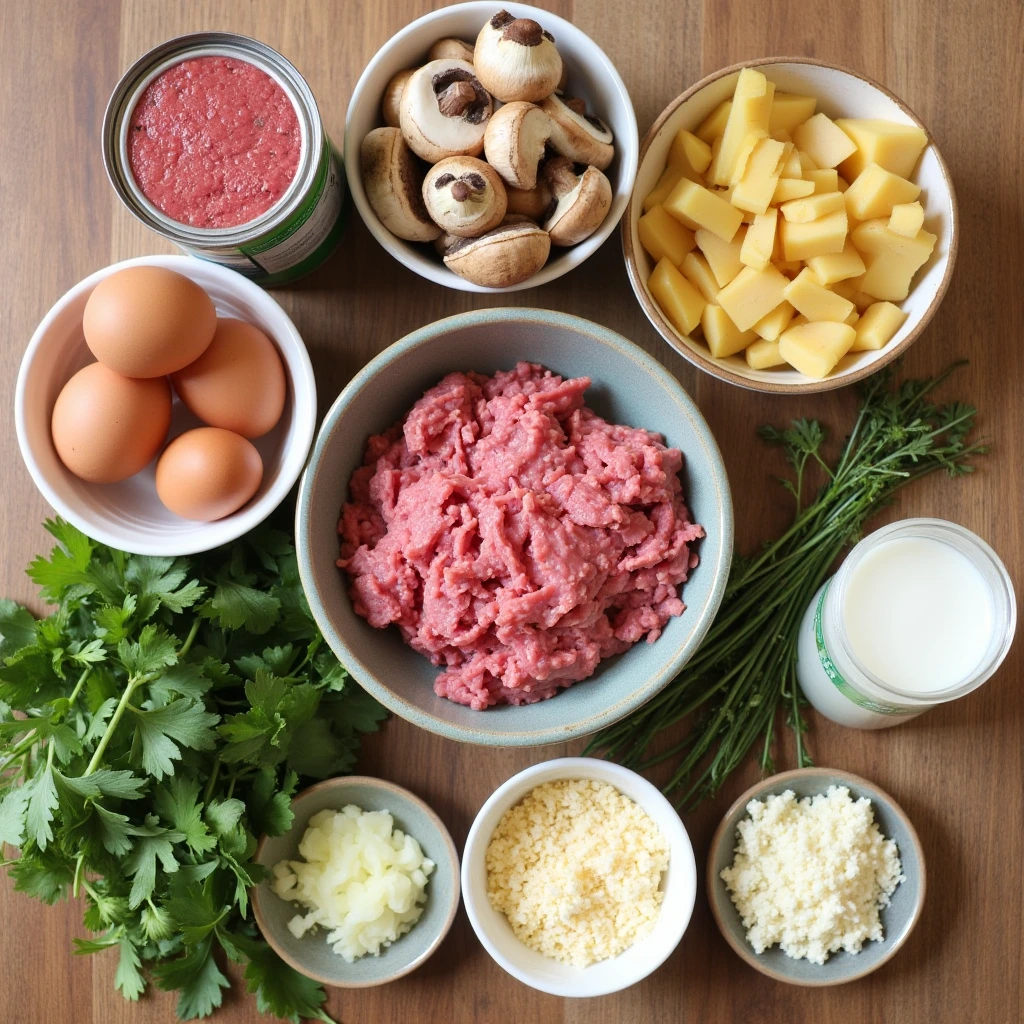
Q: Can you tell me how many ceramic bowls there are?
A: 7